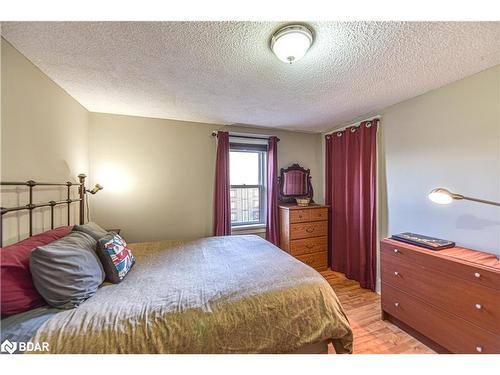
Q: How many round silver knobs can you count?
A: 6